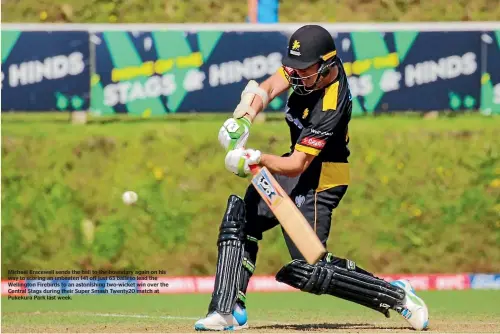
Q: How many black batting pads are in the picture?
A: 2